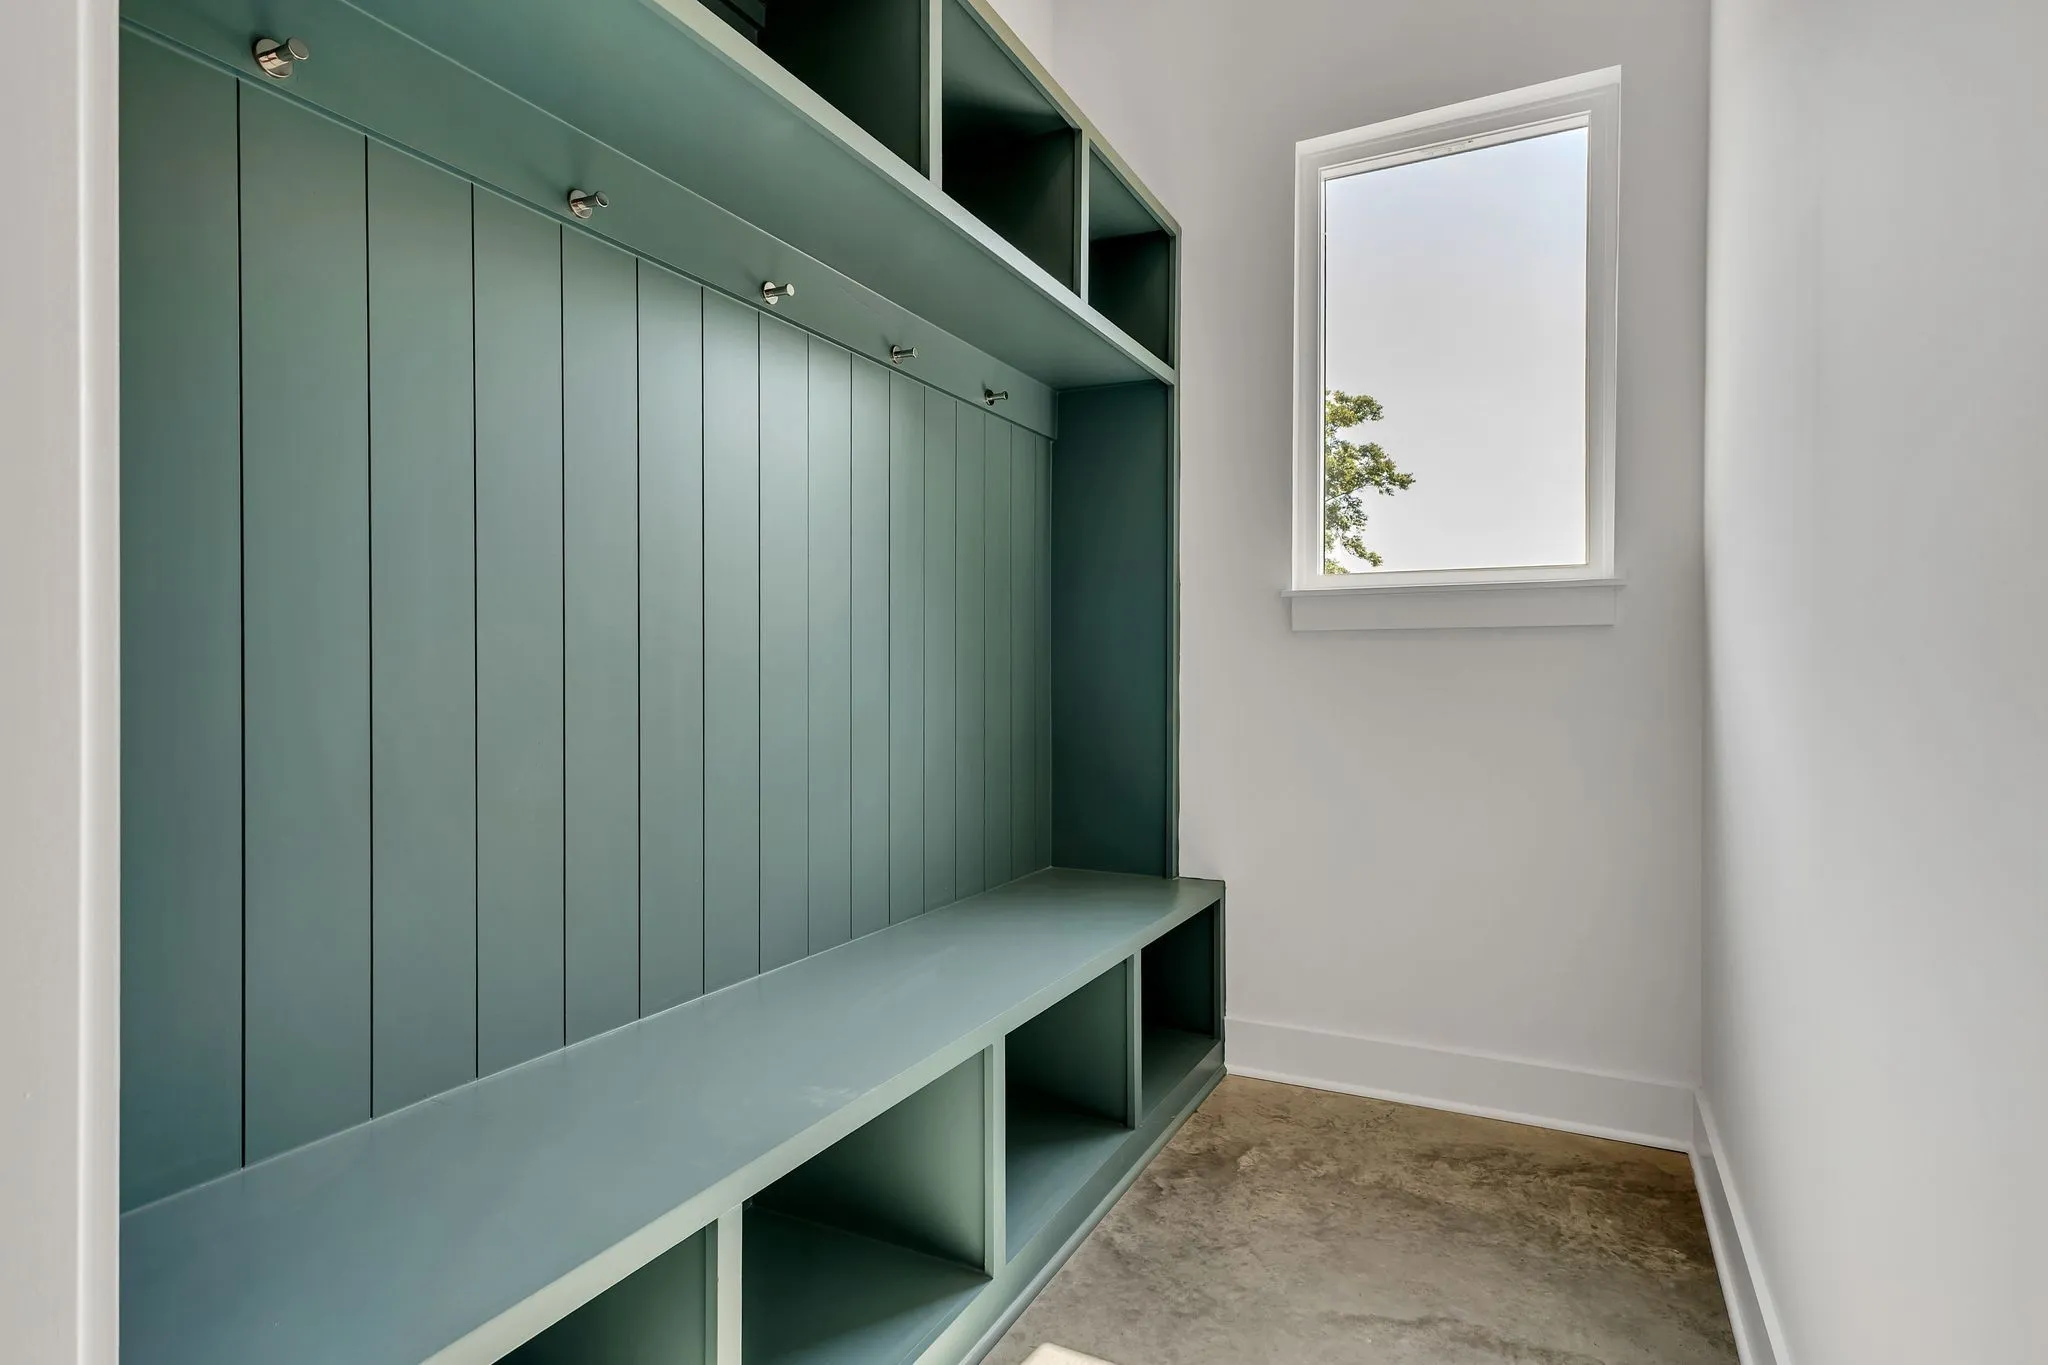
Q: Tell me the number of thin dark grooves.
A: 15